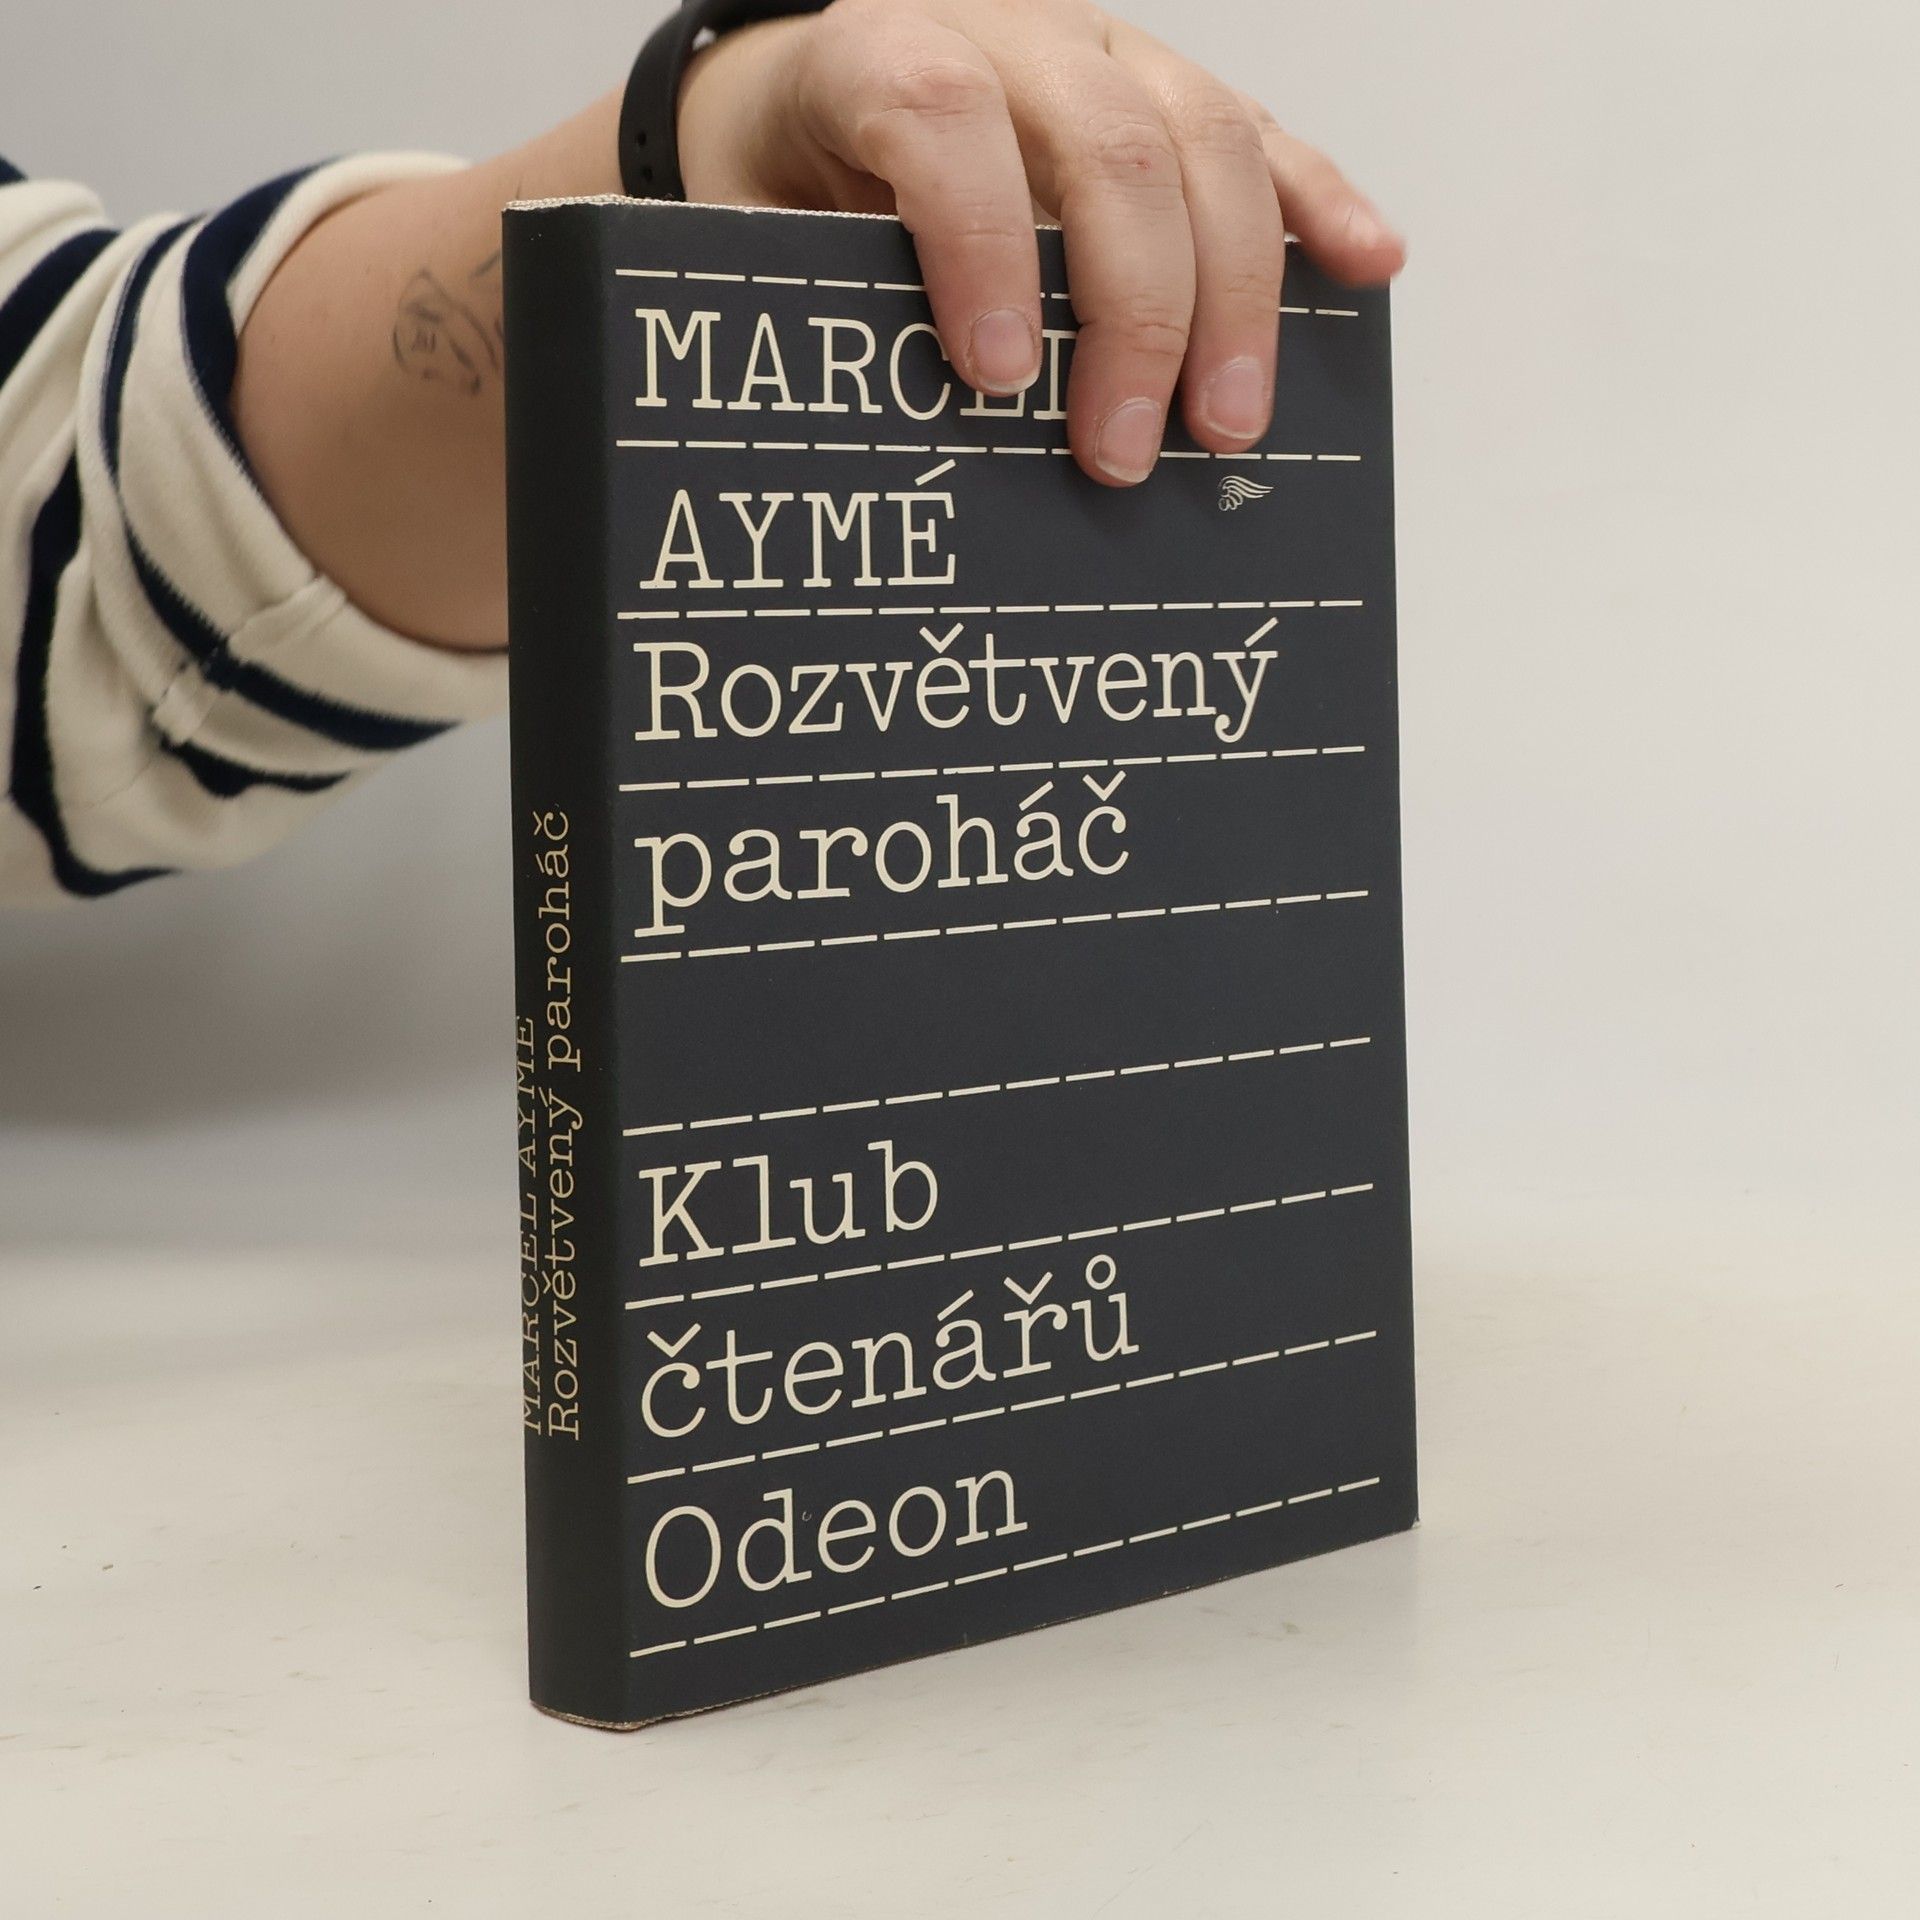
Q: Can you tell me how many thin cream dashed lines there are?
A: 9